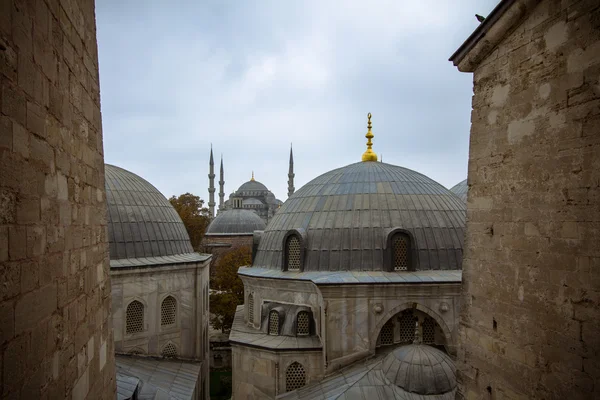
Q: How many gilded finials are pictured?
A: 2